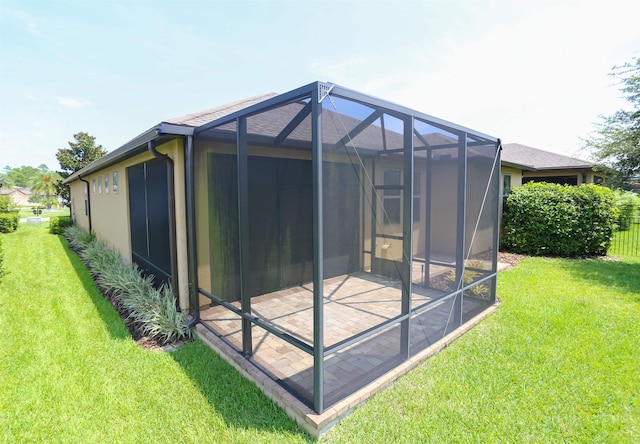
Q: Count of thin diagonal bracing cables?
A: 2